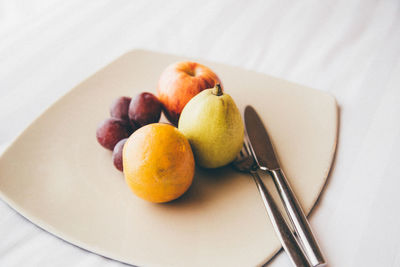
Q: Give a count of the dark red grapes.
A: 4